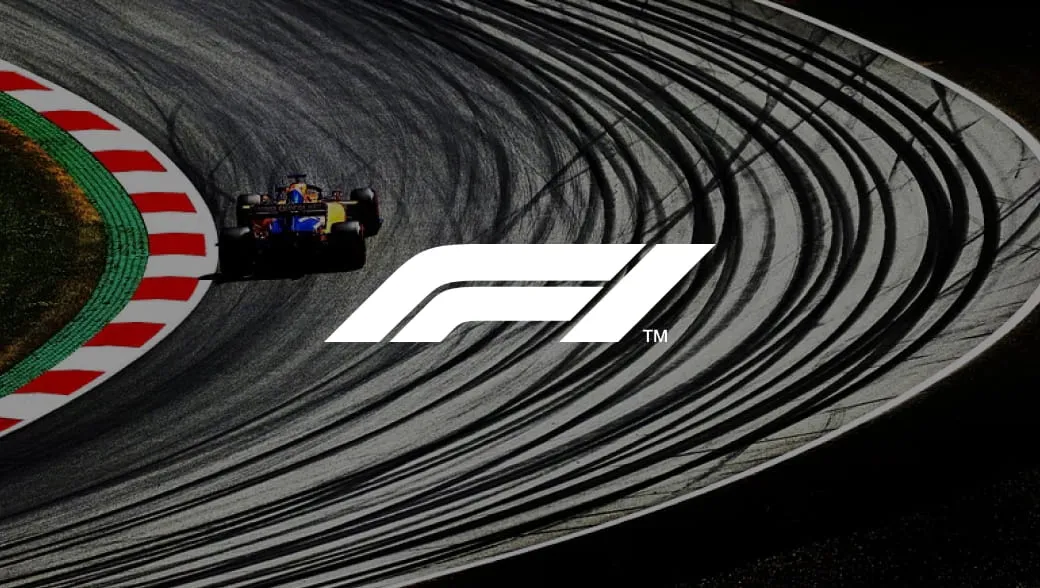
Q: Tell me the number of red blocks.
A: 9